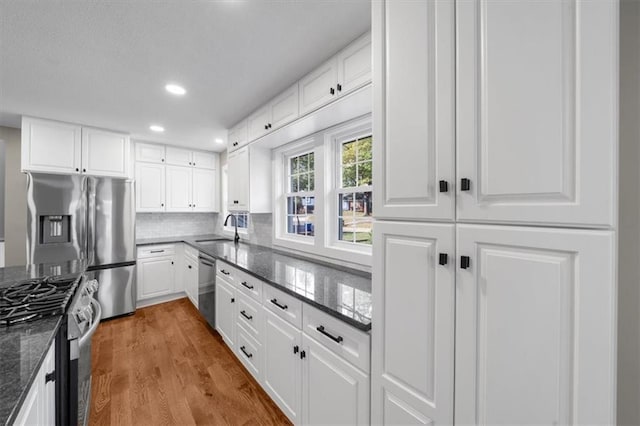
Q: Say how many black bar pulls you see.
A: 7